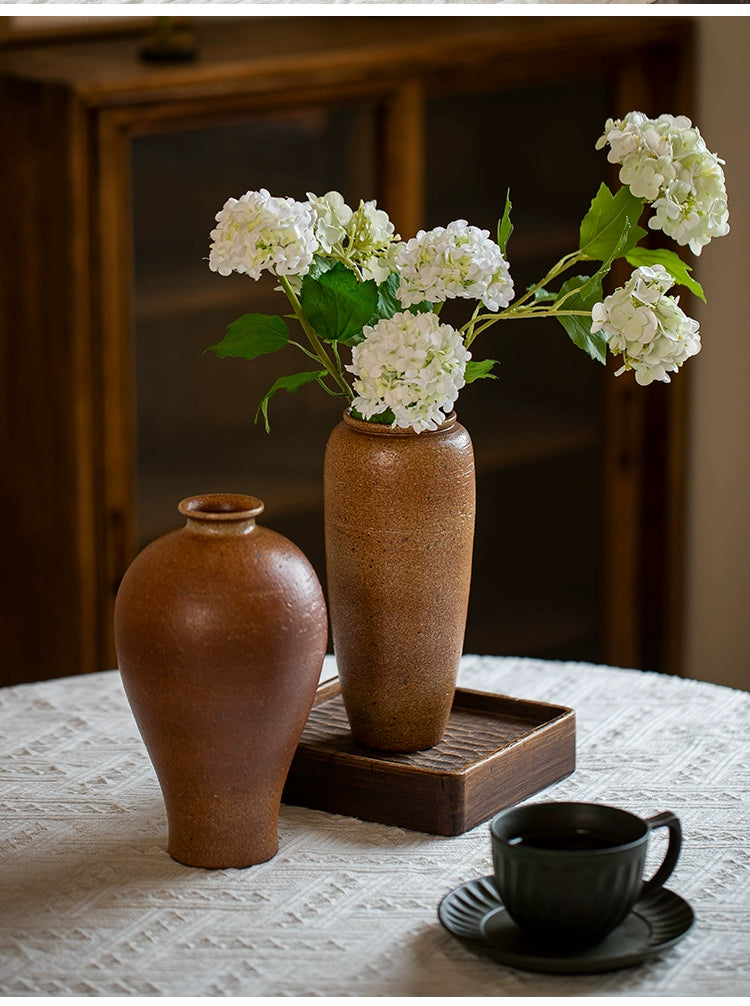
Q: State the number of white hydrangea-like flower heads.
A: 6